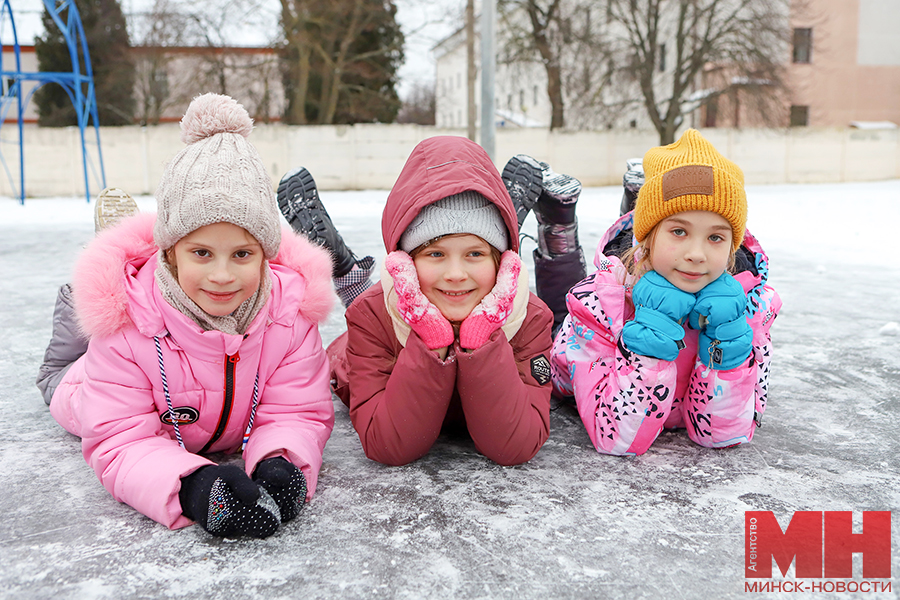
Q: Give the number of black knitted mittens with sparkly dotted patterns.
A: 2